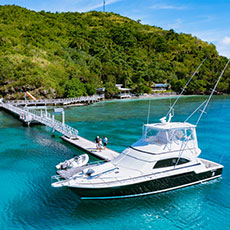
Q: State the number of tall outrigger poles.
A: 2